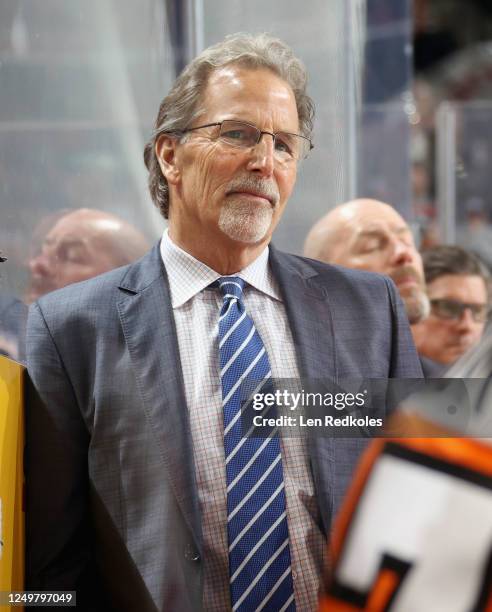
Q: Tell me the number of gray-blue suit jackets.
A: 1